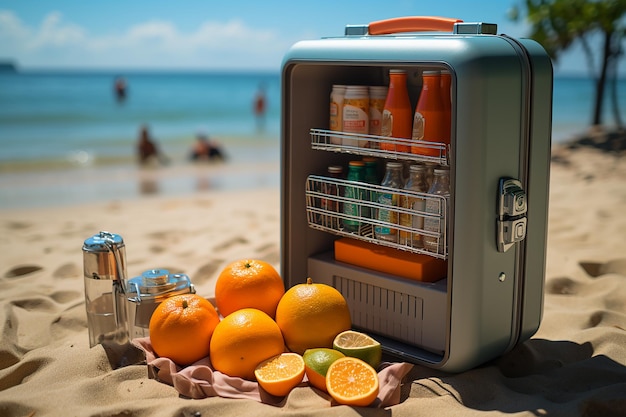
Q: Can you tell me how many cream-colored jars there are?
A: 3